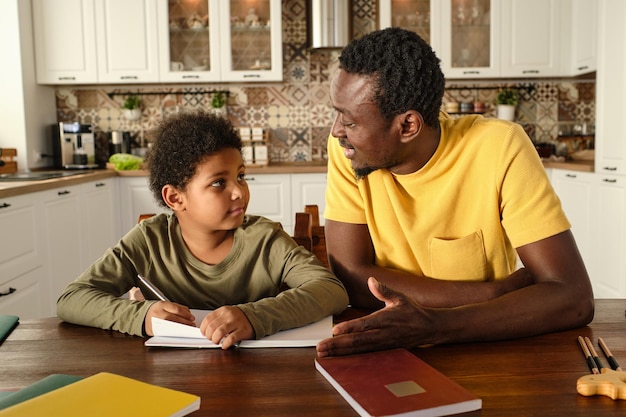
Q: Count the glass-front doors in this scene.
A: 4